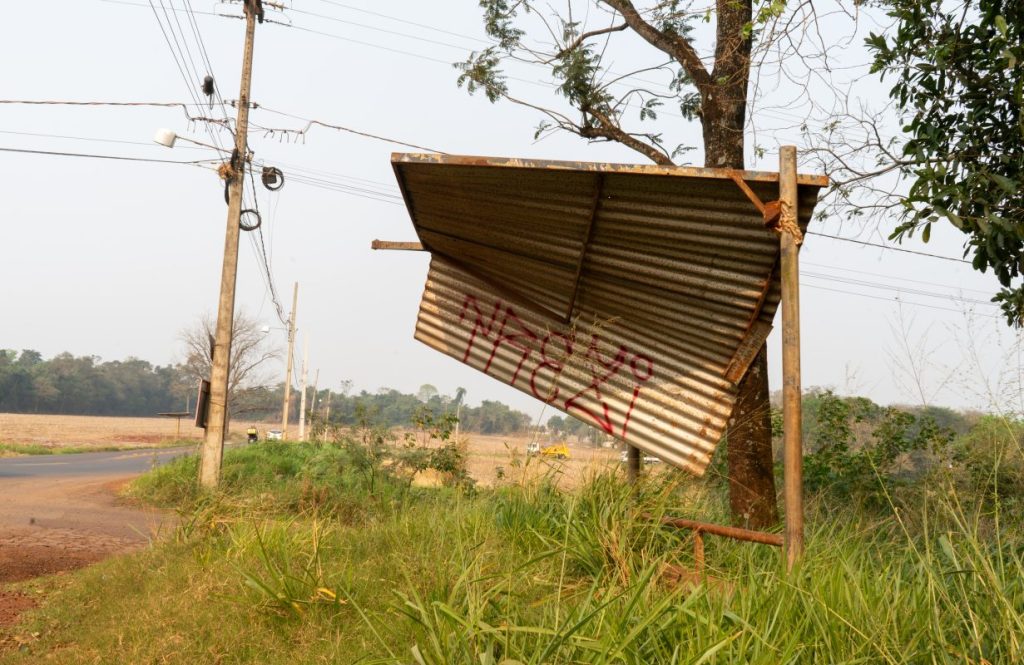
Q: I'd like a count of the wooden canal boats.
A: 0